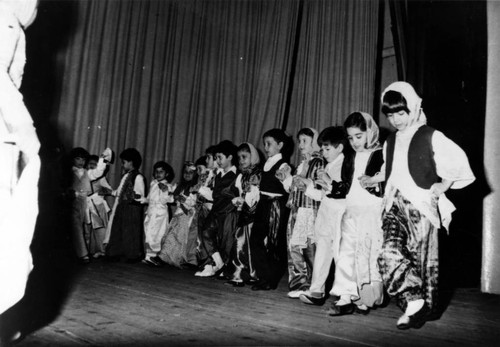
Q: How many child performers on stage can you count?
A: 14